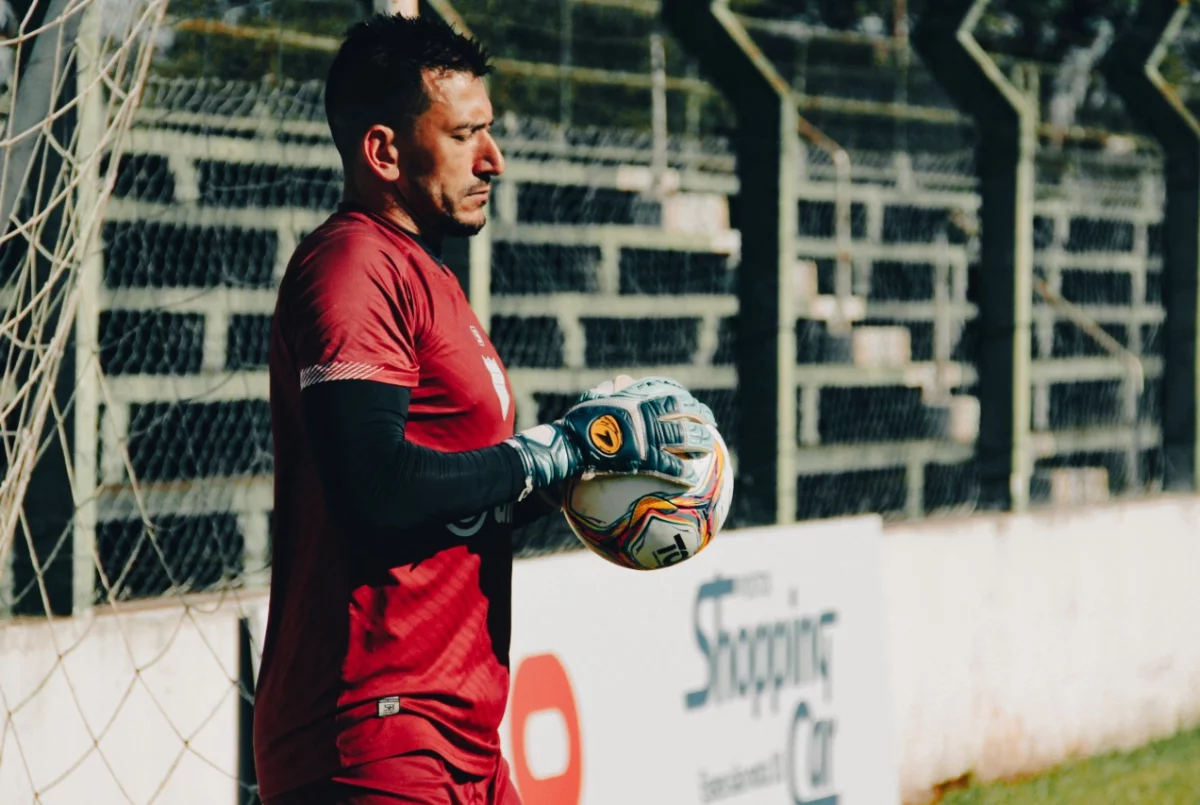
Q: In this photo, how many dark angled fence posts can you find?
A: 3